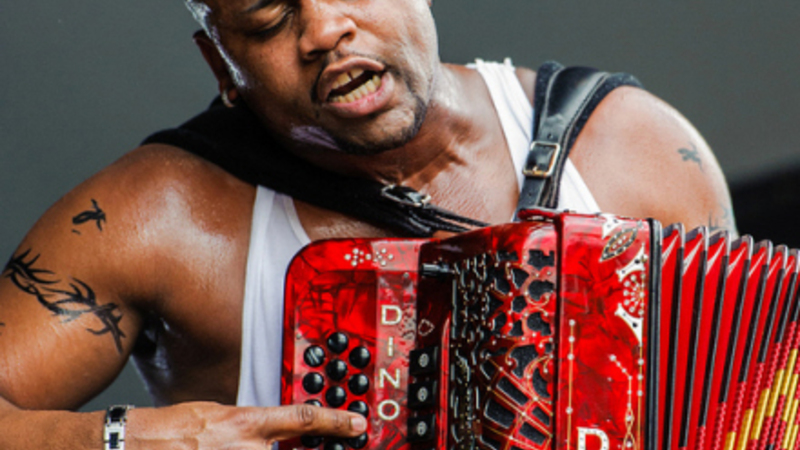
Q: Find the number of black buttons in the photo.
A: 12